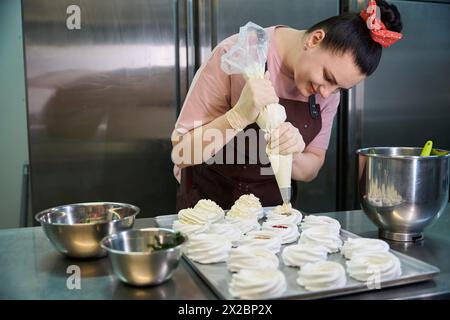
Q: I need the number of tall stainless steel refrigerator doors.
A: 3